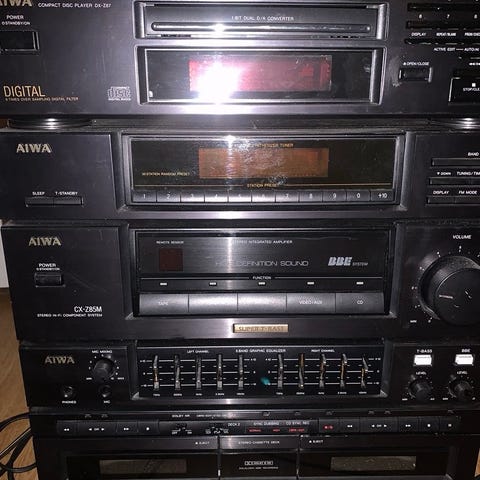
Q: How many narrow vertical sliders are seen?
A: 10